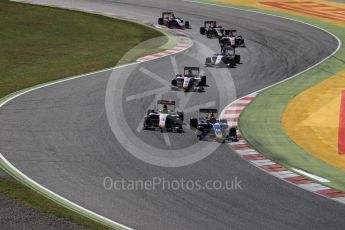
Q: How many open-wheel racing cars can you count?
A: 7